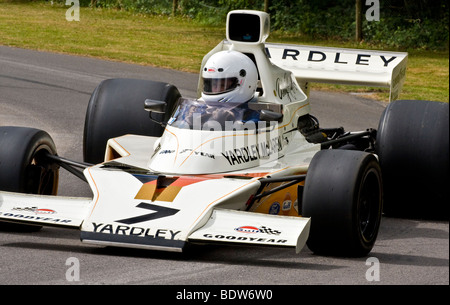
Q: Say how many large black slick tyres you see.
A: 4